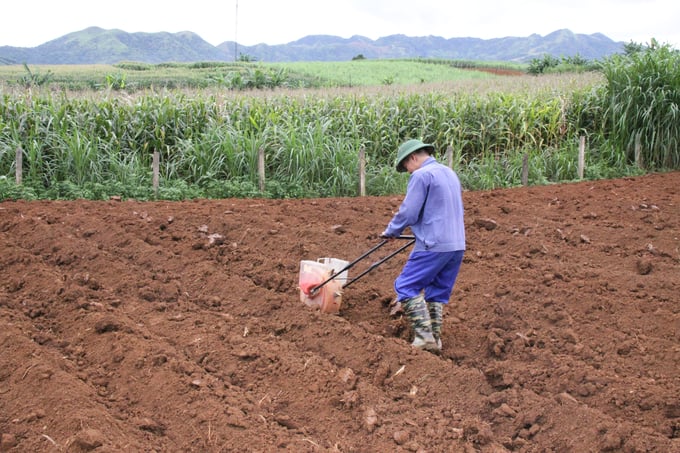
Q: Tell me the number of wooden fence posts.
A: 8